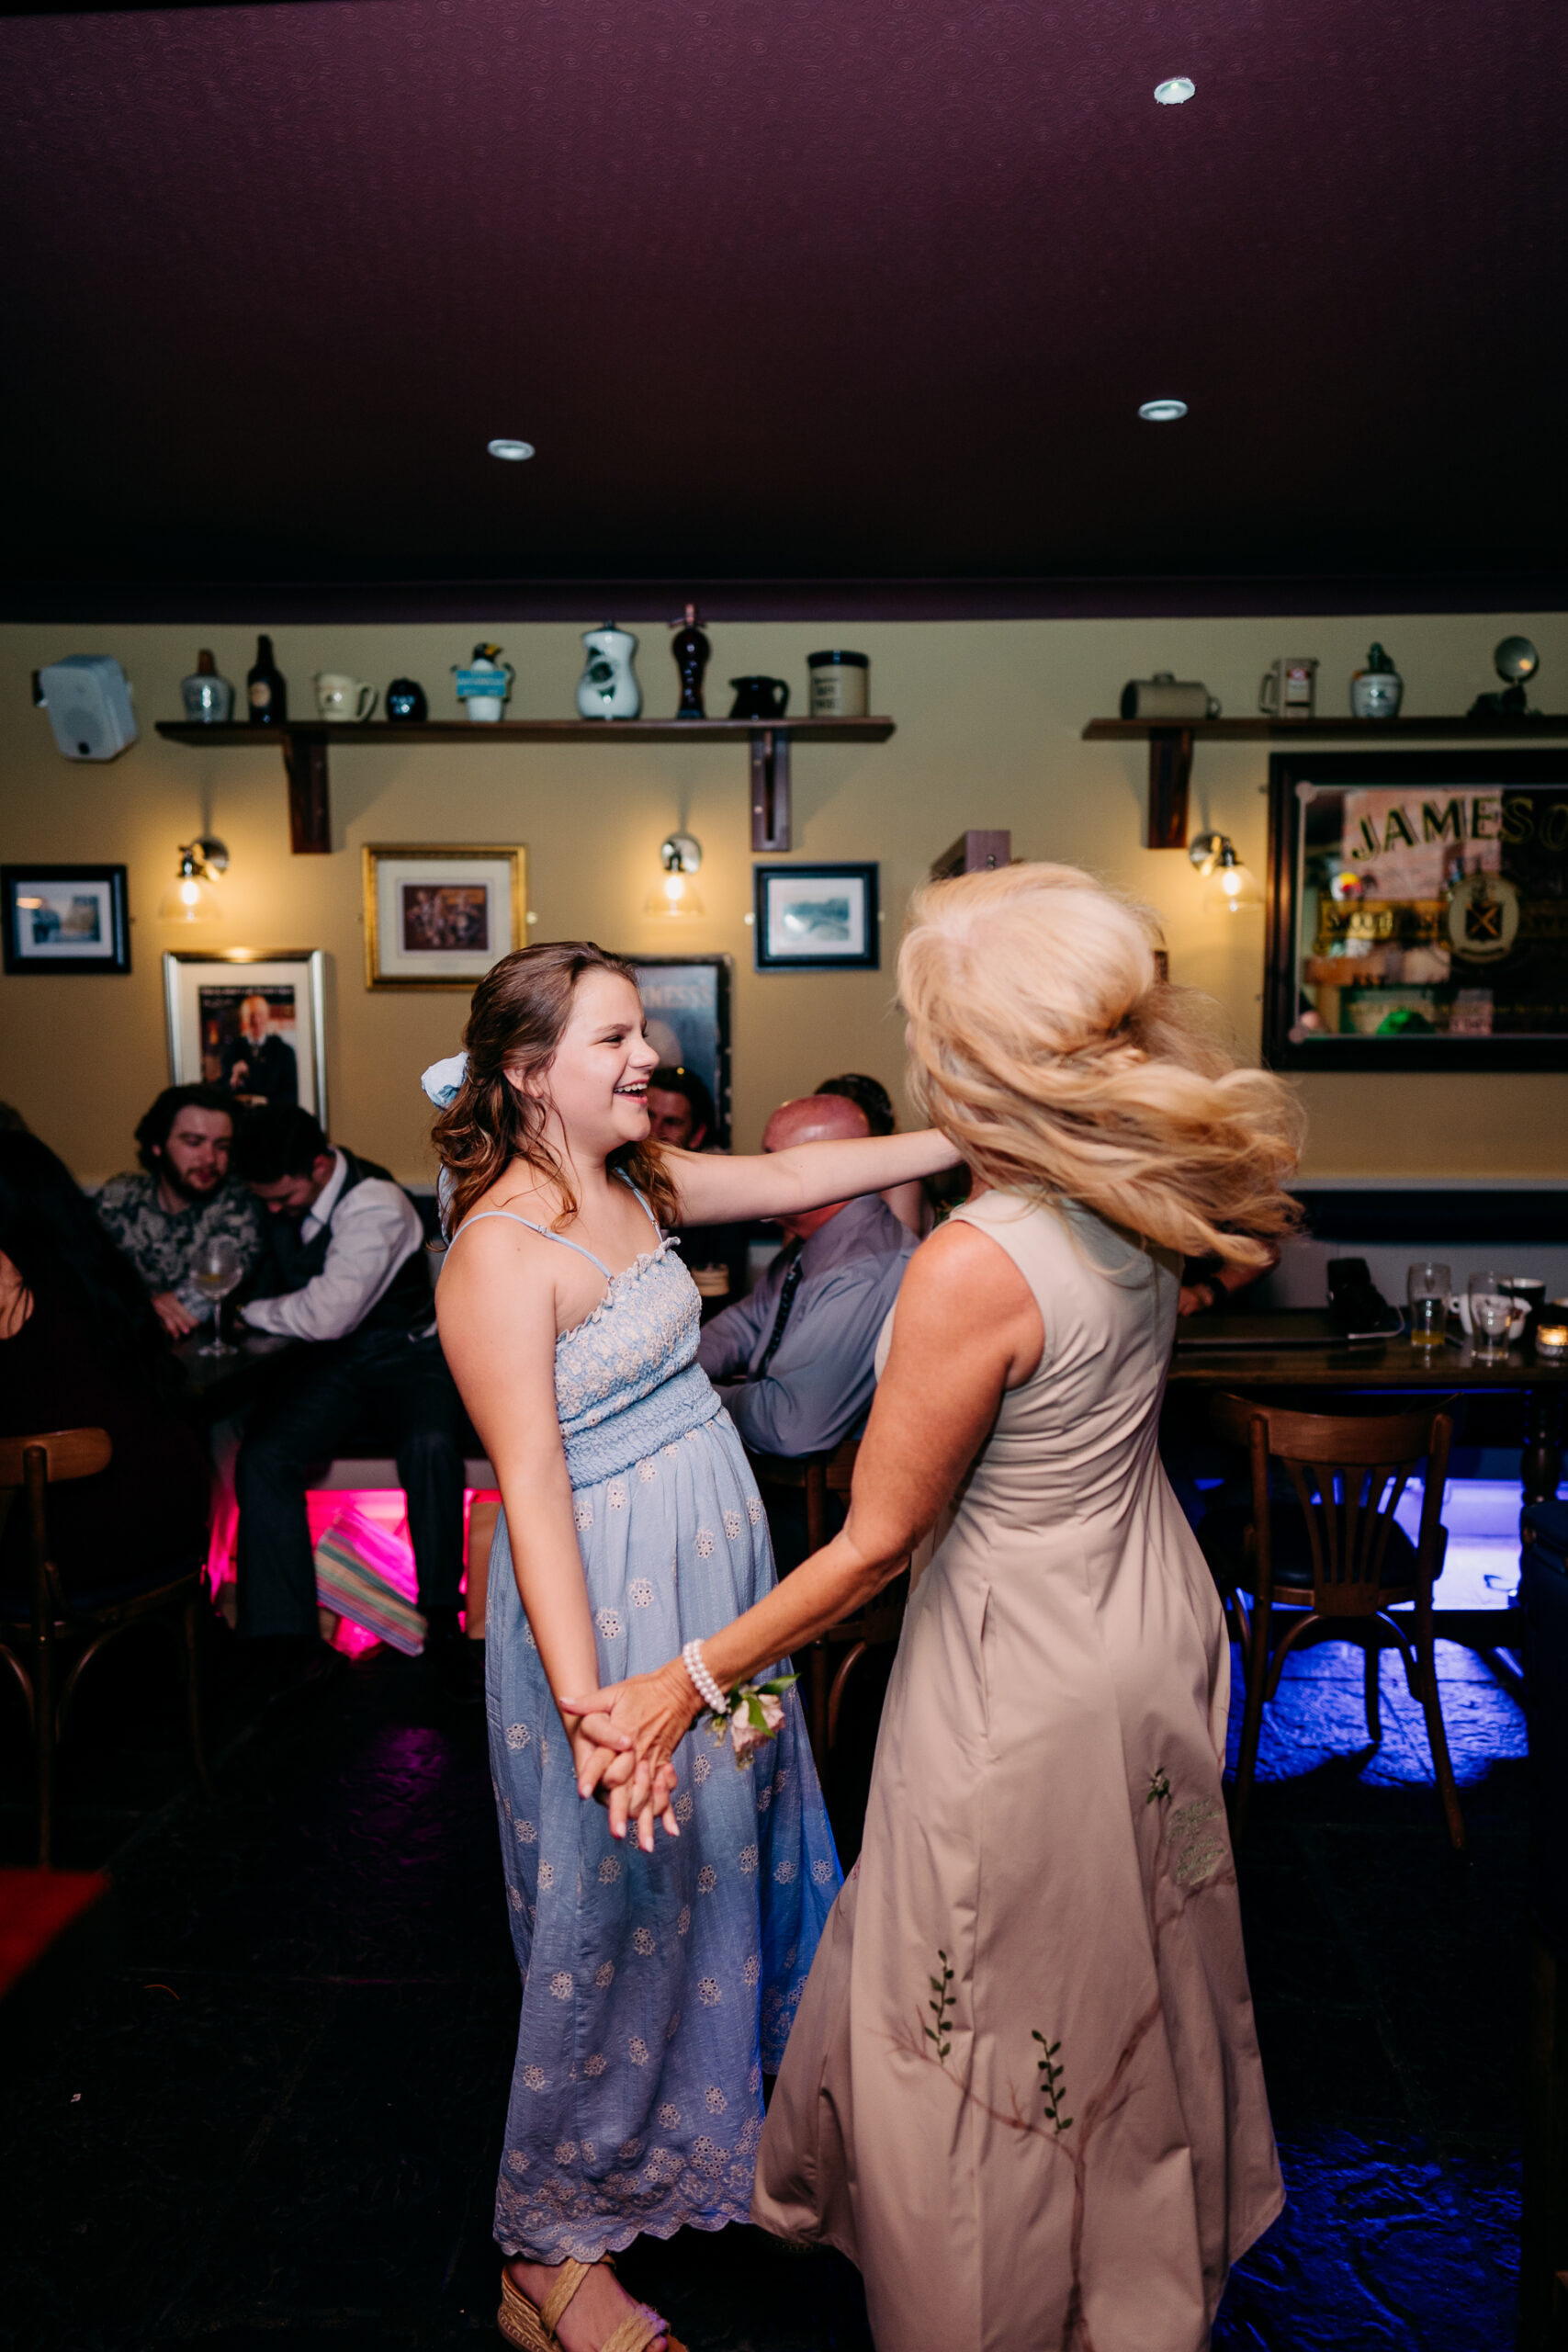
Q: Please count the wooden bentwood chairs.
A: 3